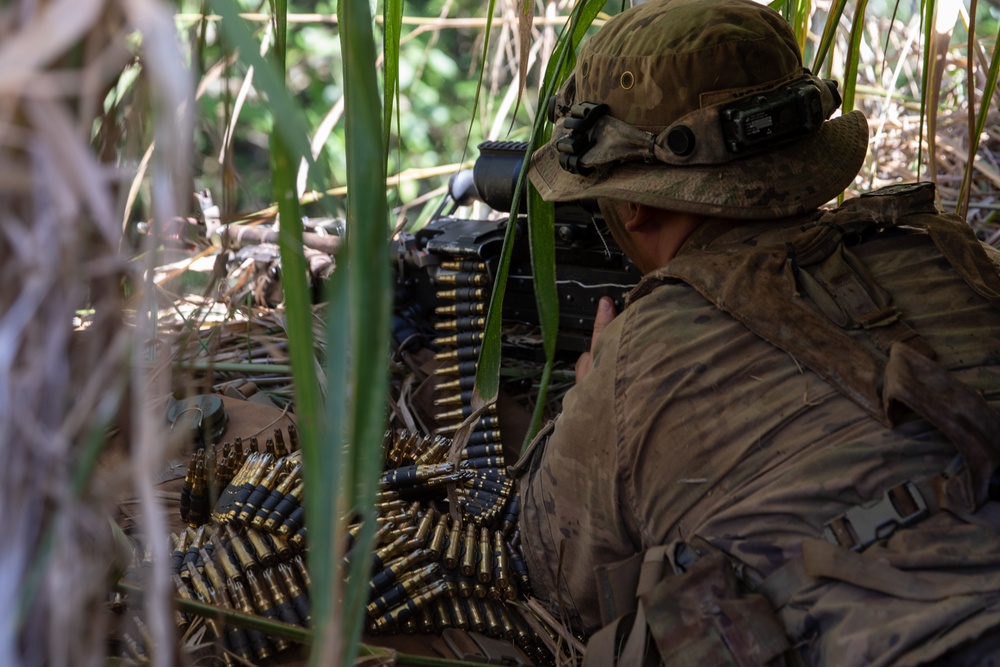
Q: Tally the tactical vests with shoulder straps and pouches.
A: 1